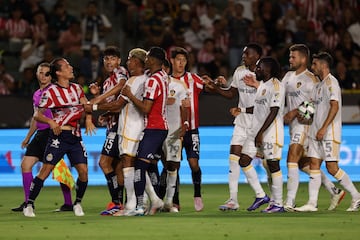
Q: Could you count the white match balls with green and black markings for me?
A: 1